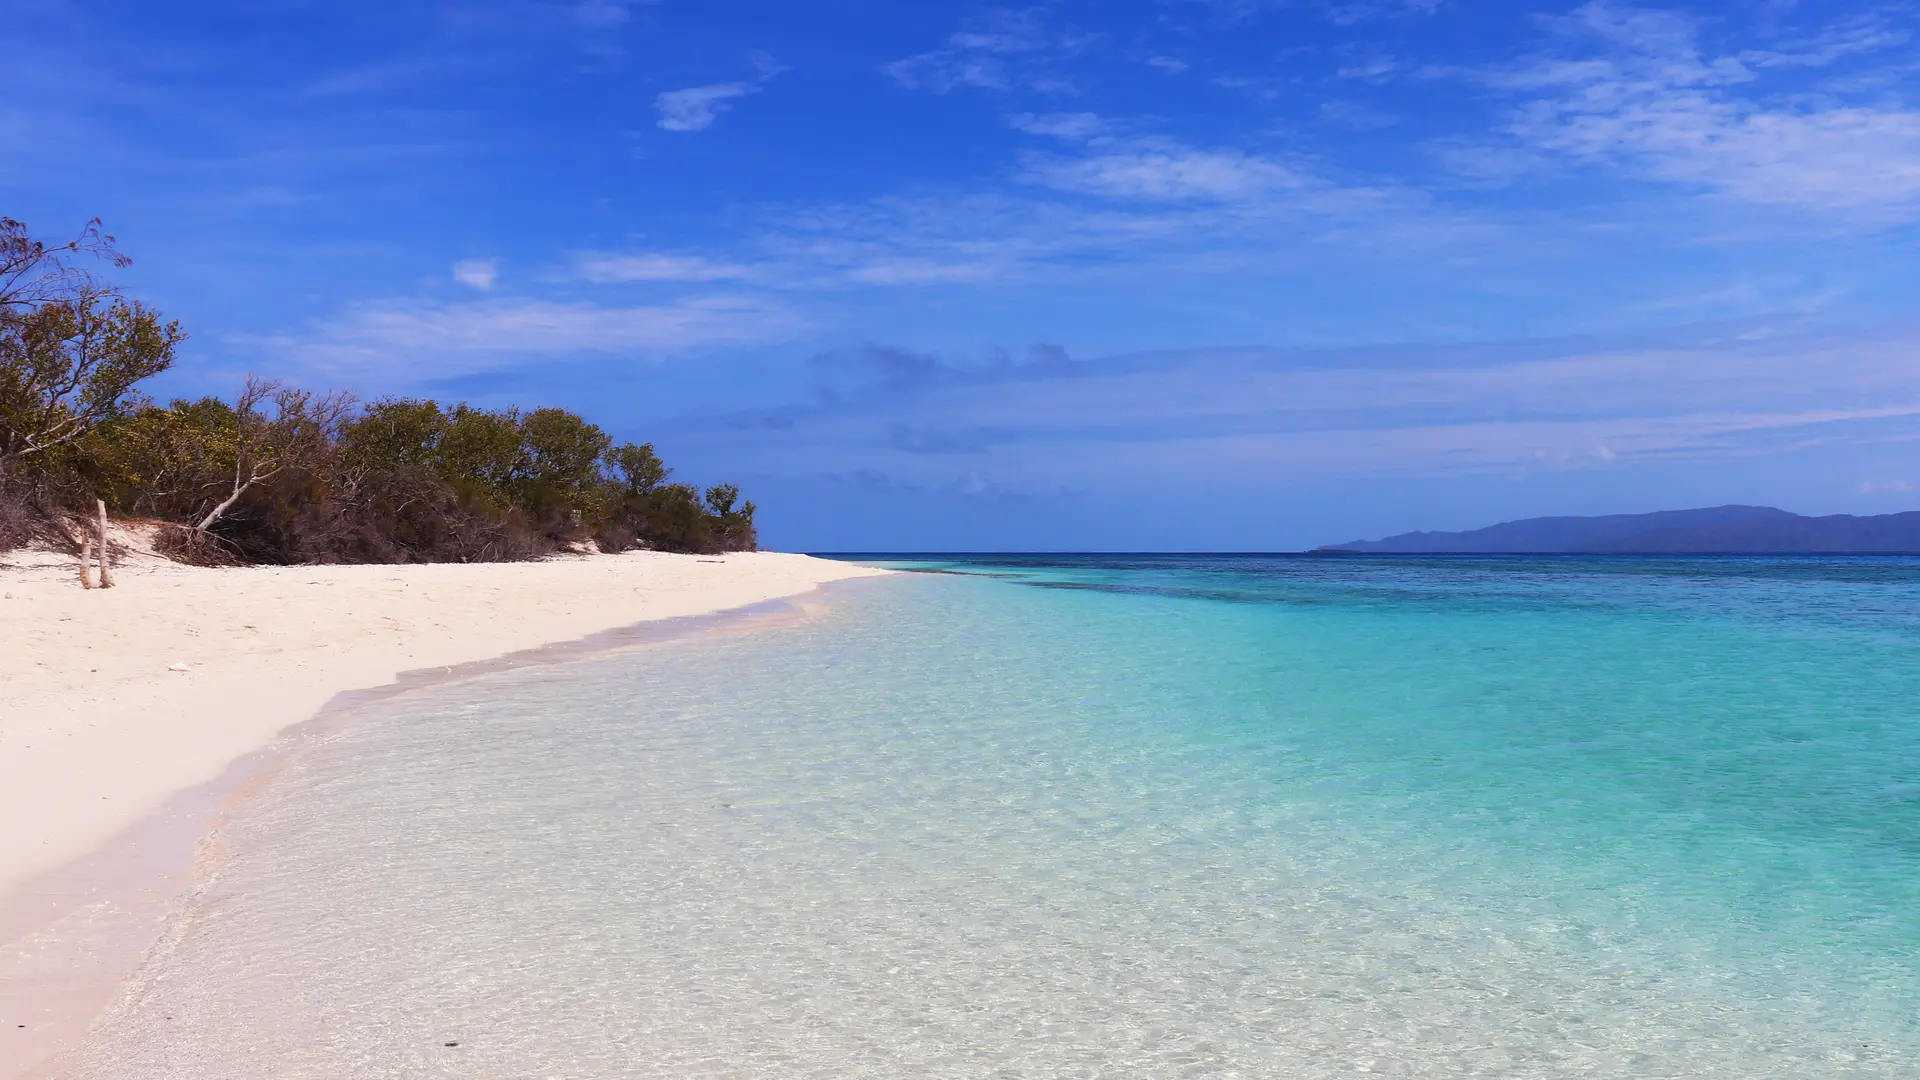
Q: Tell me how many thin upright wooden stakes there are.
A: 2